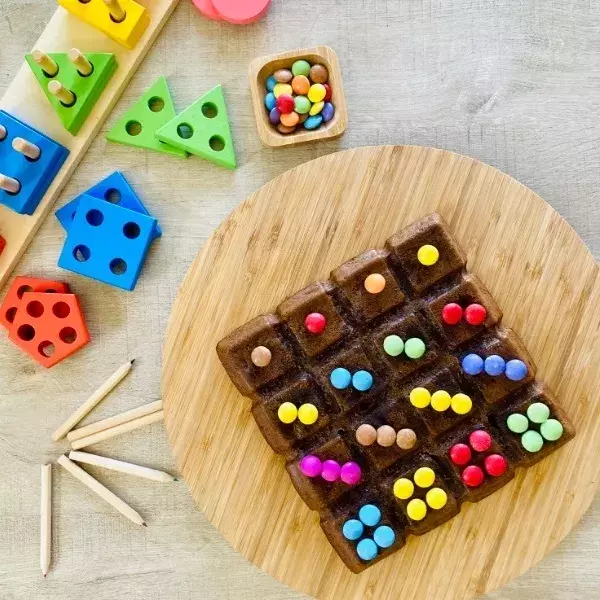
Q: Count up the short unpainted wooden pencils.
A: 6